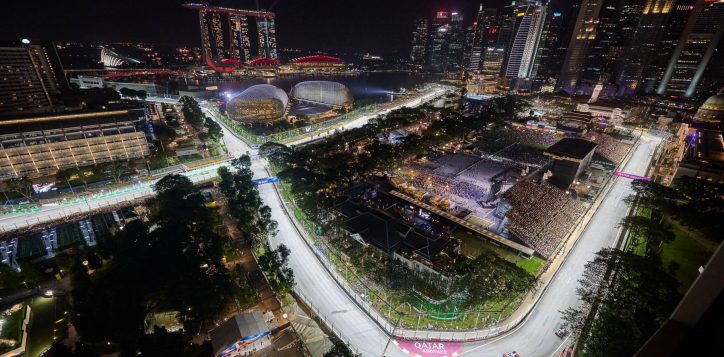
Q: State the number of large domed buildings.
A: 2